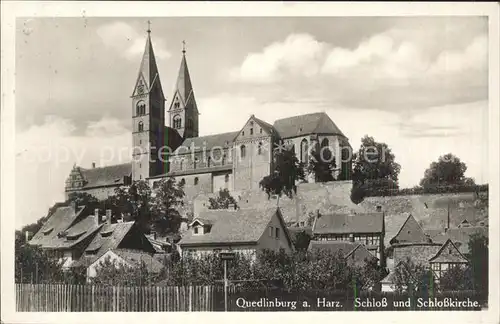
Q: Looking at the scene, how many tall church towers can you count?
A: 2